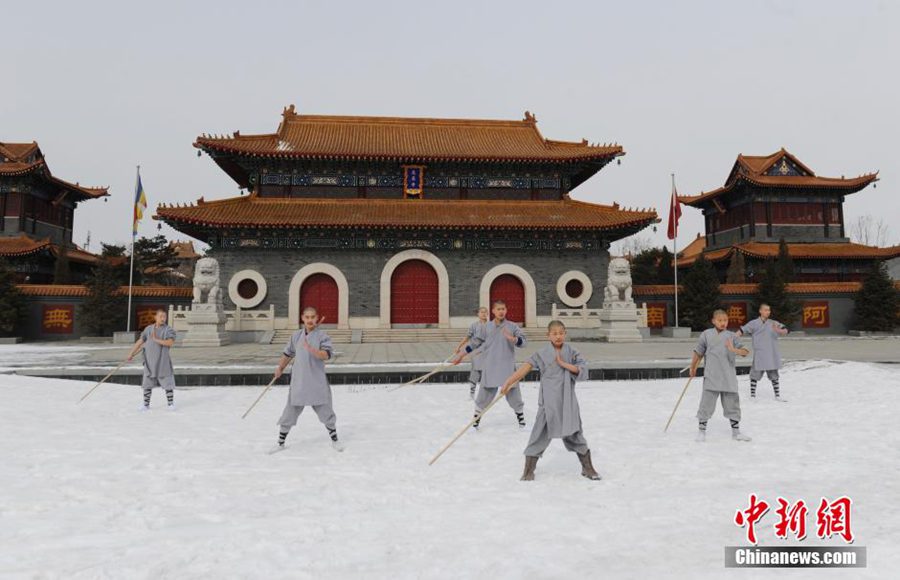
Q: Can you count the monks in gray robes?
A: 7